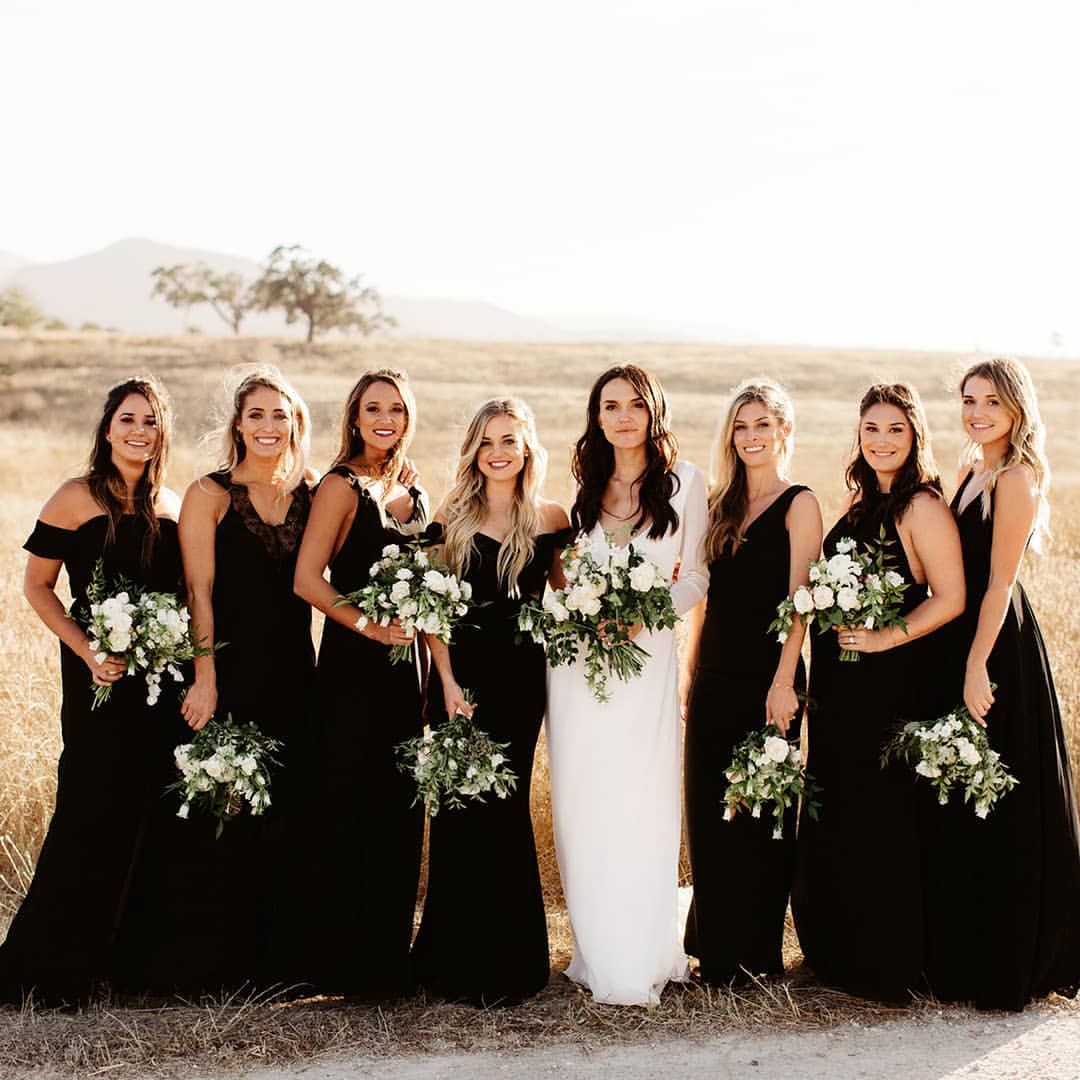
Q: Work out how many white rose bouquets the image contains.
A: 8